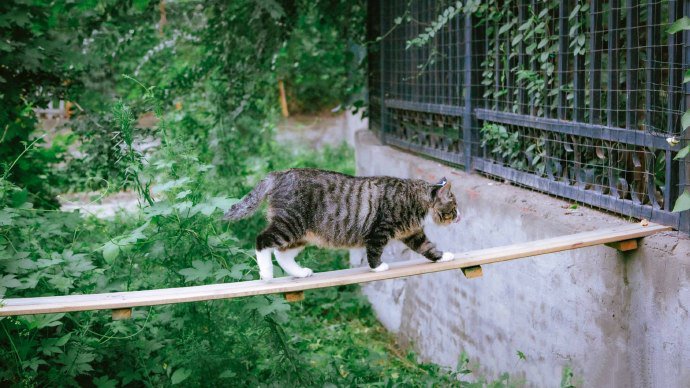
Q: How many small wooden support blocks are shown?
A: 4